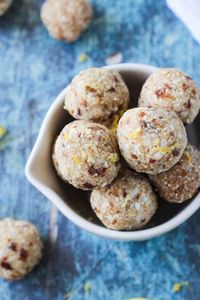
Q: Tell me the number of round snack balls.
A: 9